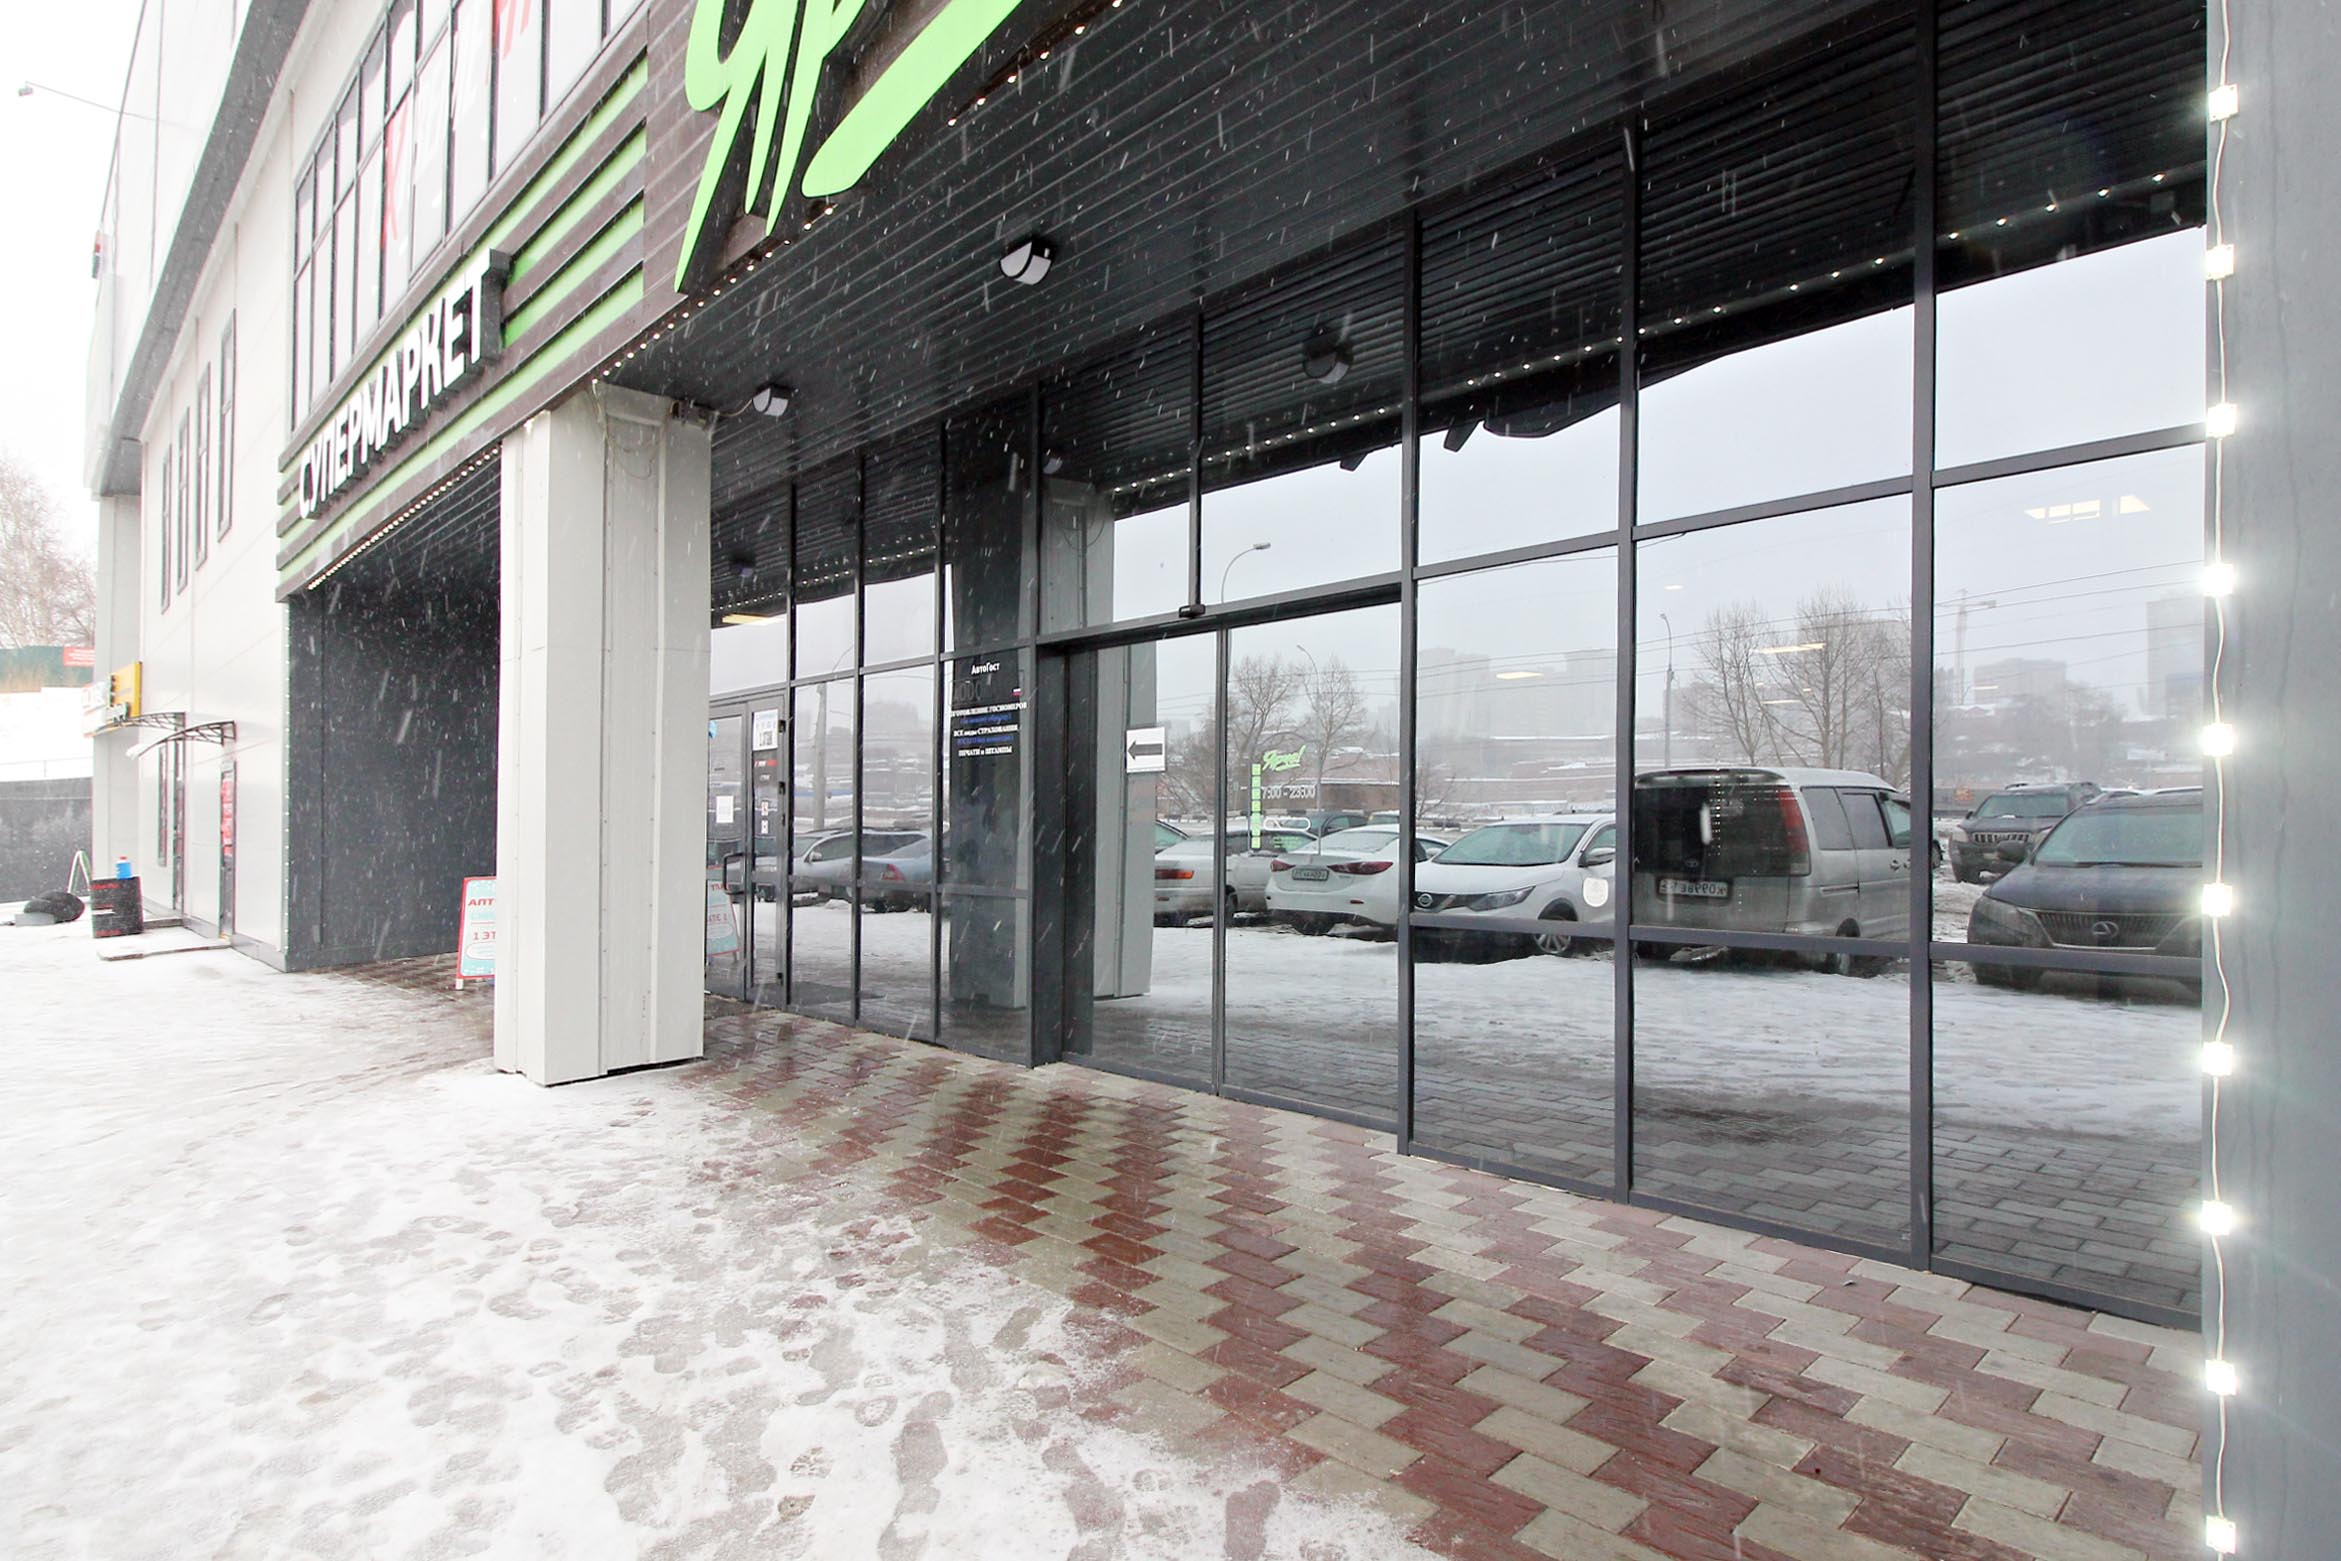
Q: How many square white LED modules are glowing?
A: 10